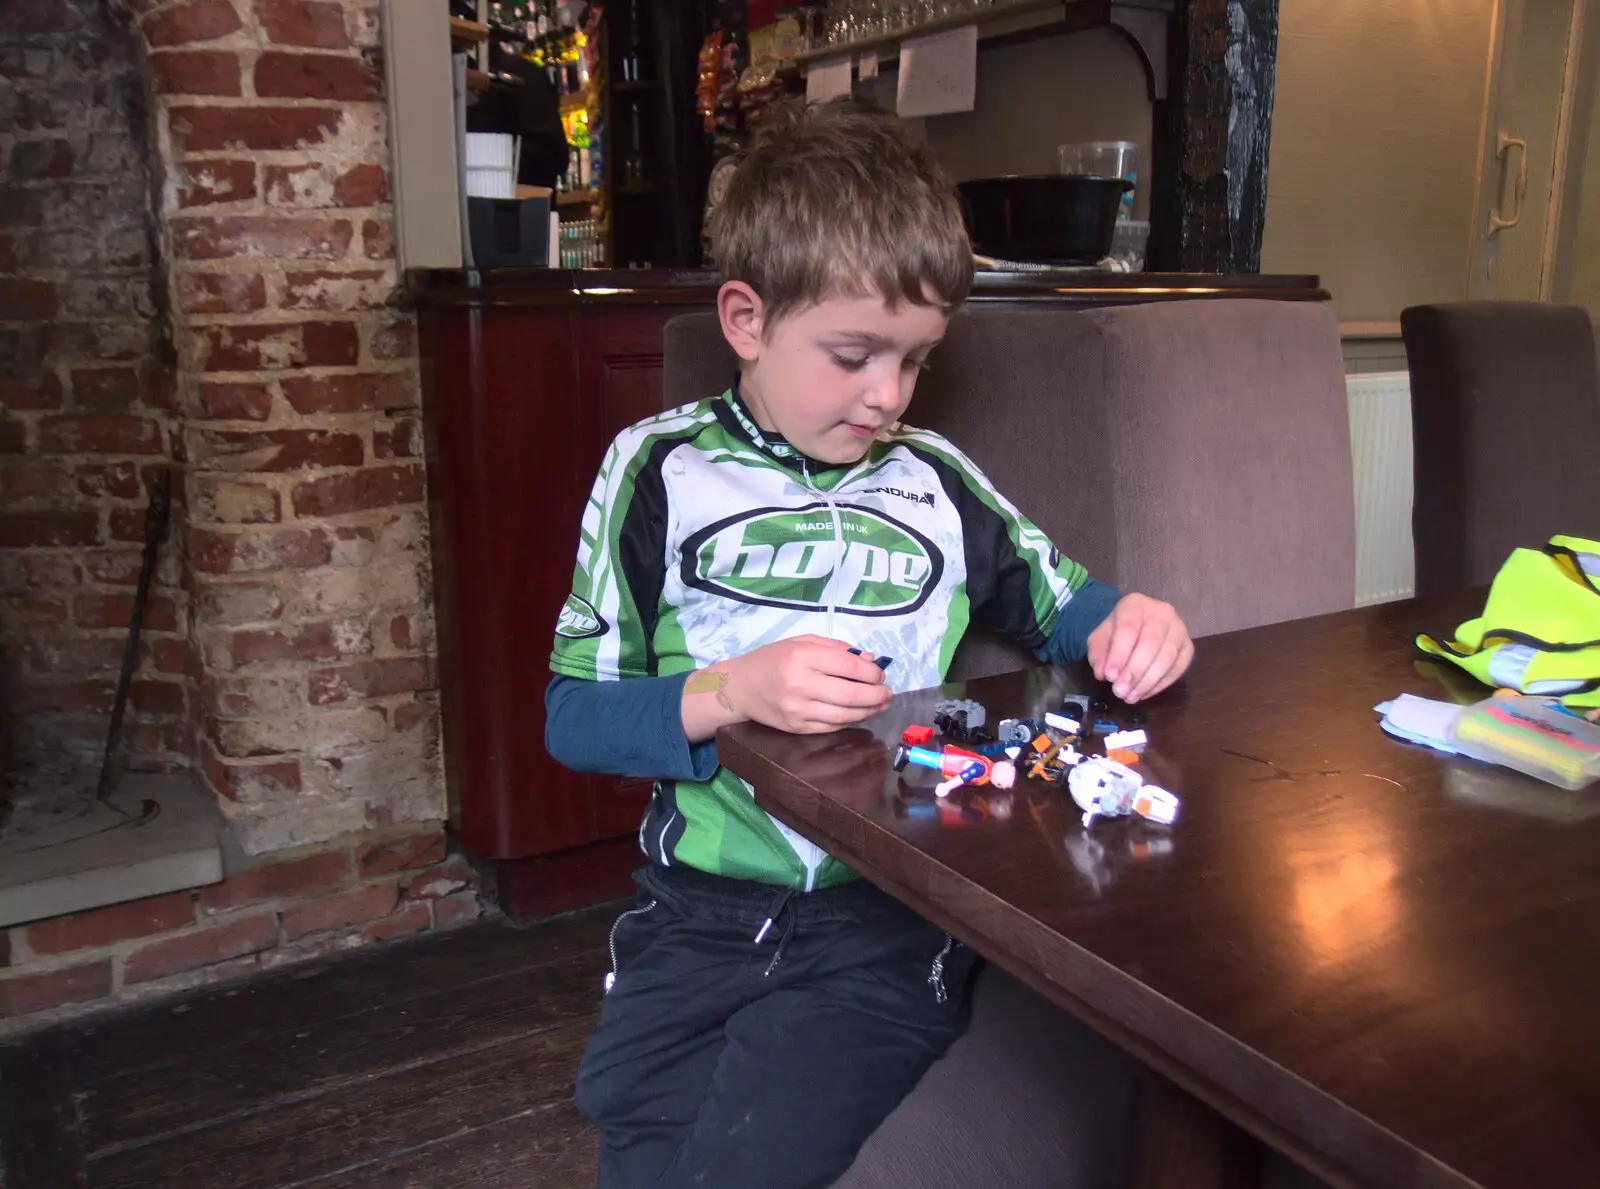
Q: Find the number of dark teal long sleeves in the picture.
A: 2